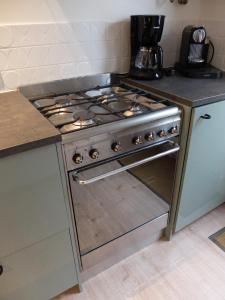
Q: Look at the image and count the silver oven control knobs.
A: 7